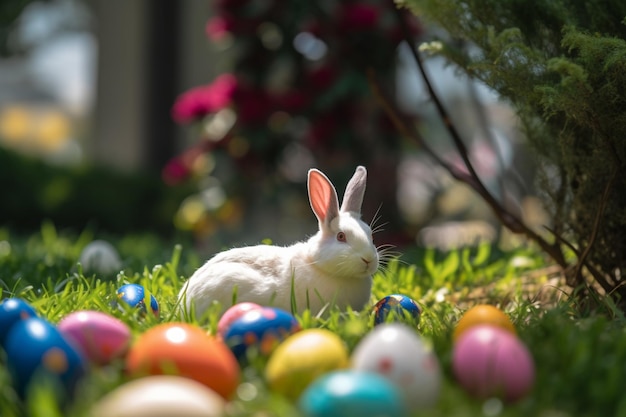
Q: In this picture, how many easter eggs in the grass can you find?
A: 15